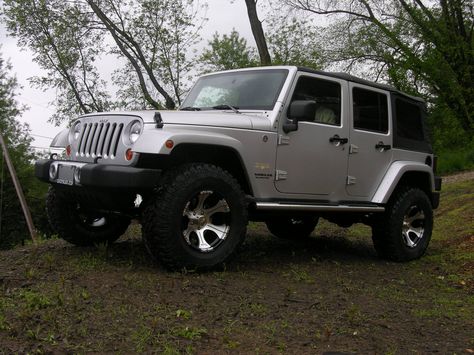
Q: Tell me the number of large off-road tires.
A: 4